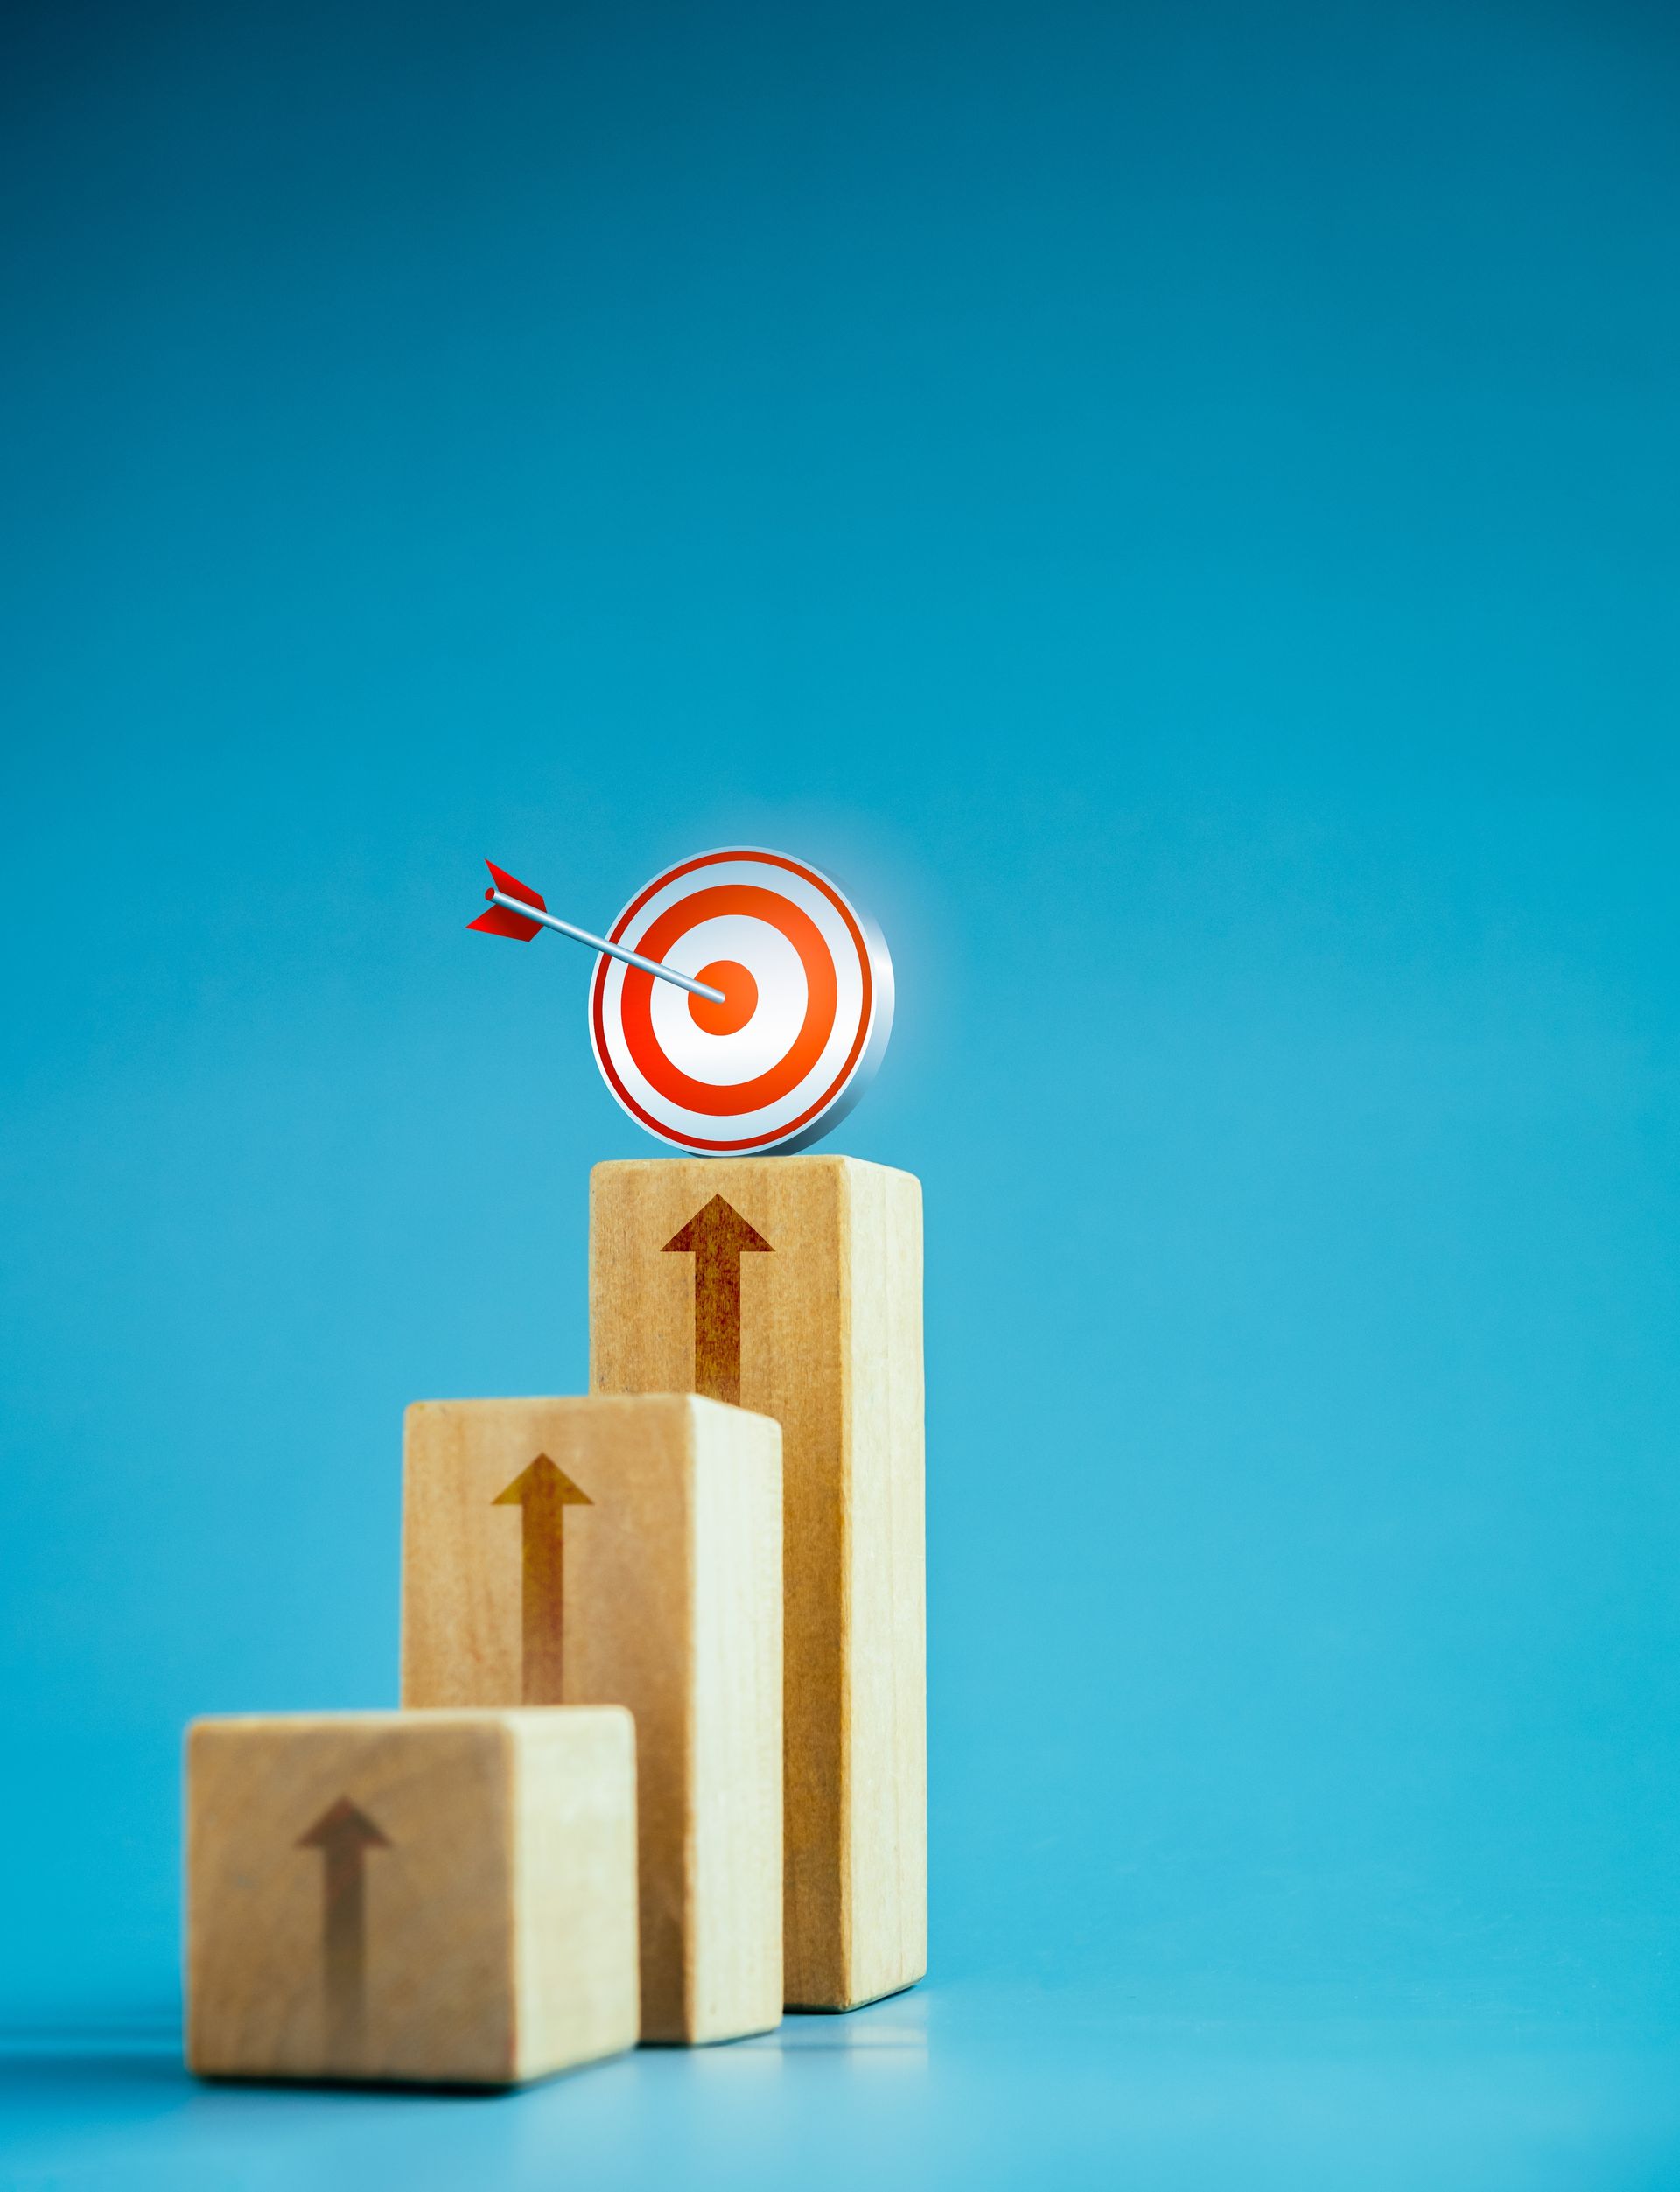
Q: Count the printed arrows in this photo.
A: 3